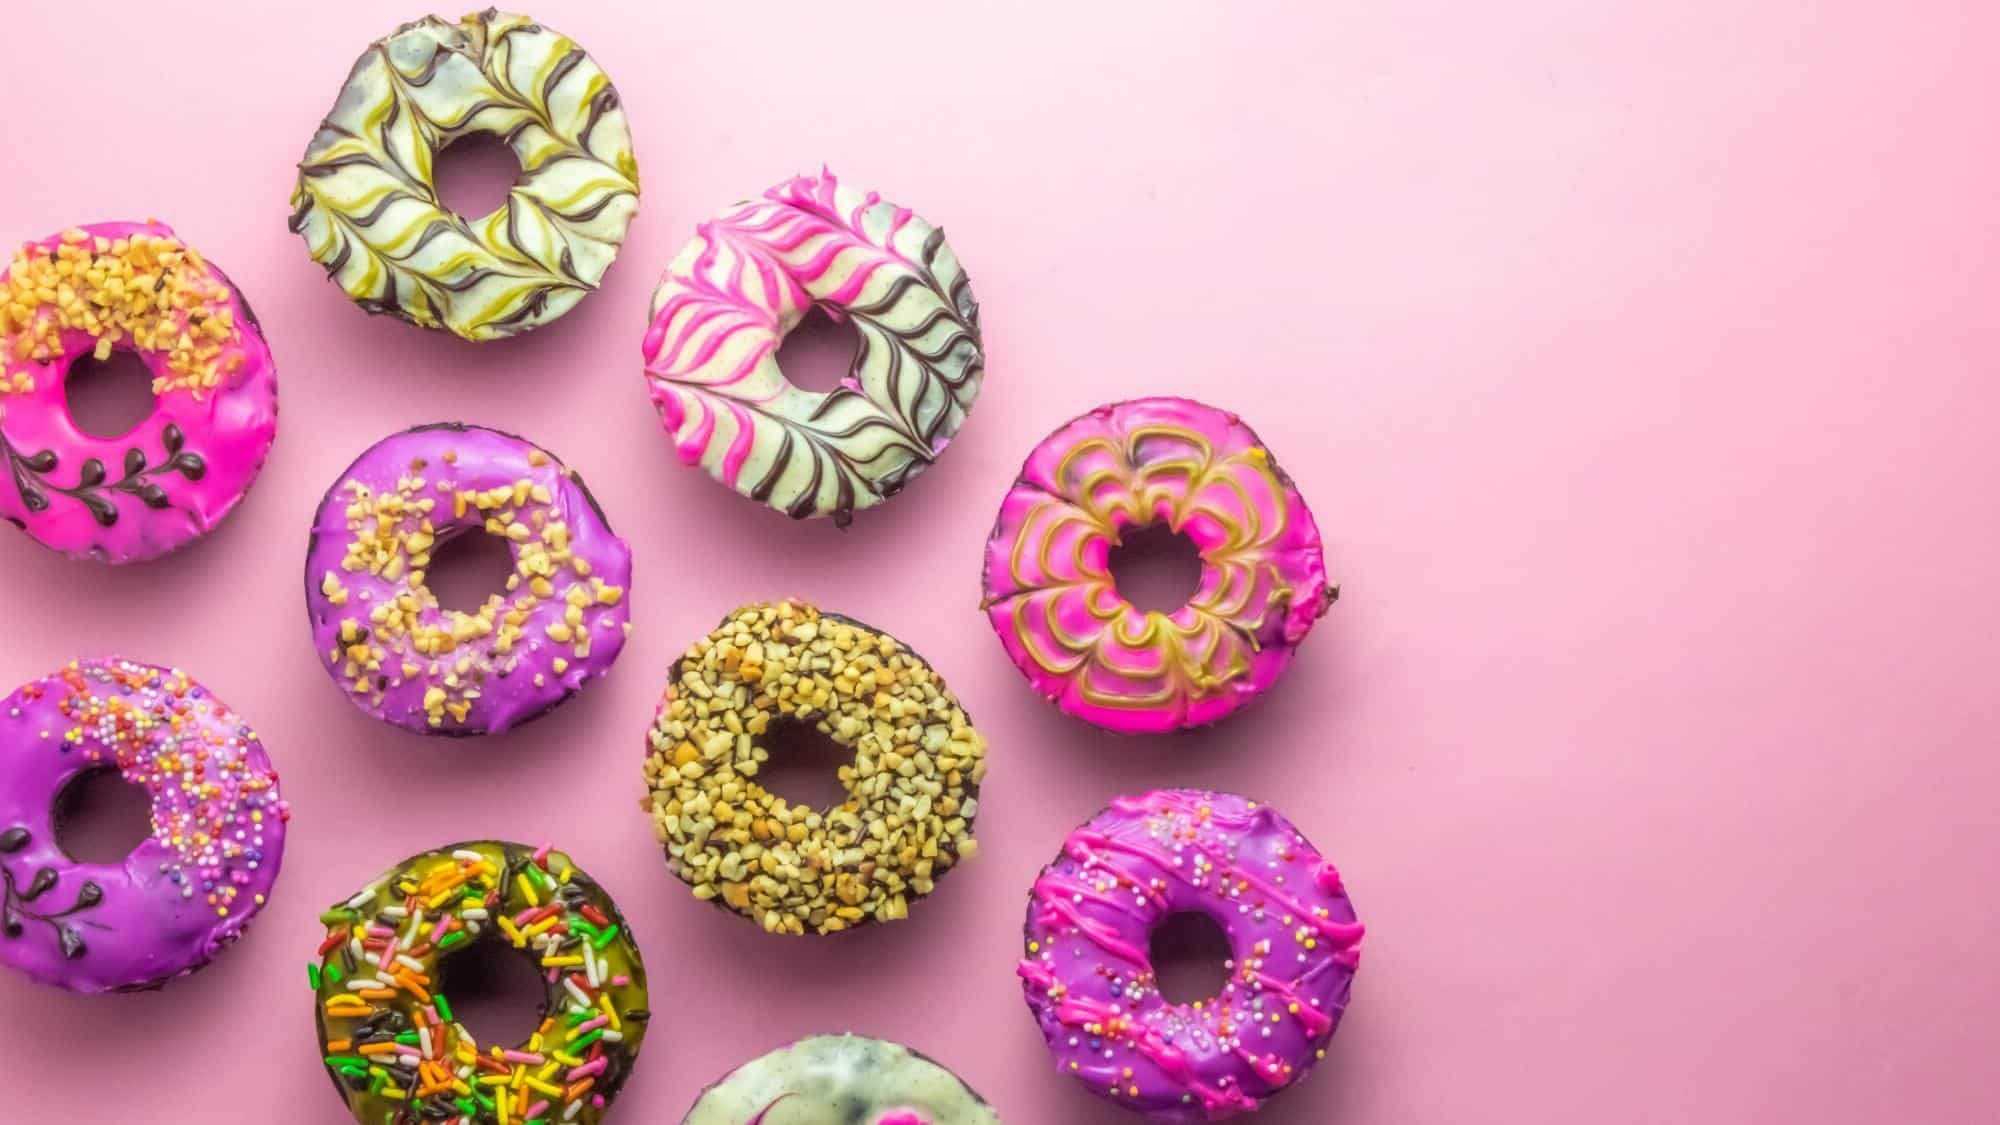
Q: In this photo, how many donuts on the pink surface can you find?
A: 10